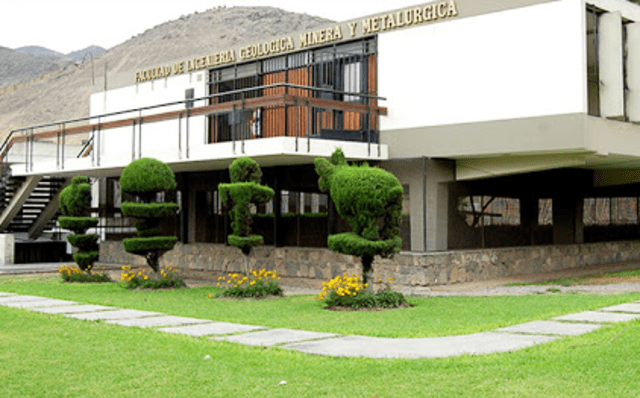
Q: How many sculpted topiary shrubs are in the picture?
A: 4